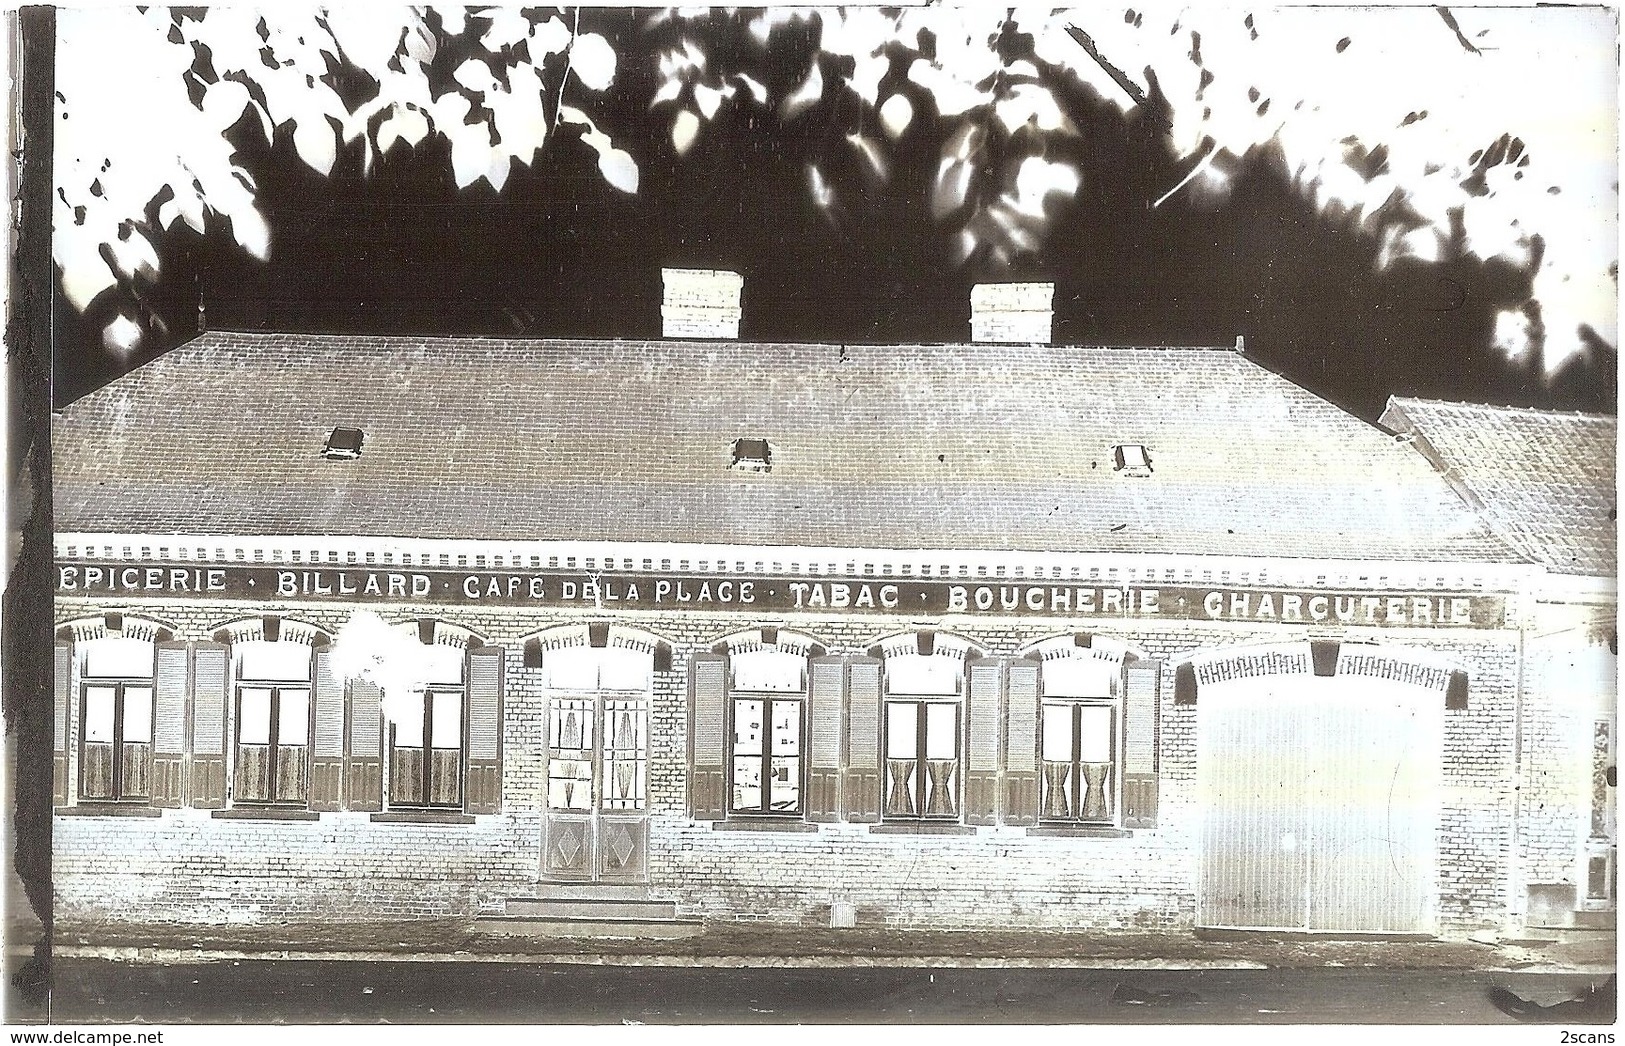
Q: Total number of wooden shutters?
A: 12